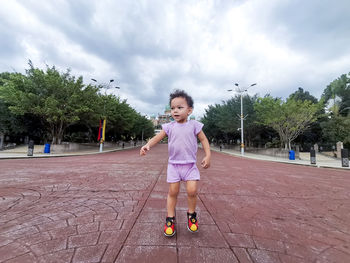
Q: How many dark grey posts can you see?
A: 3